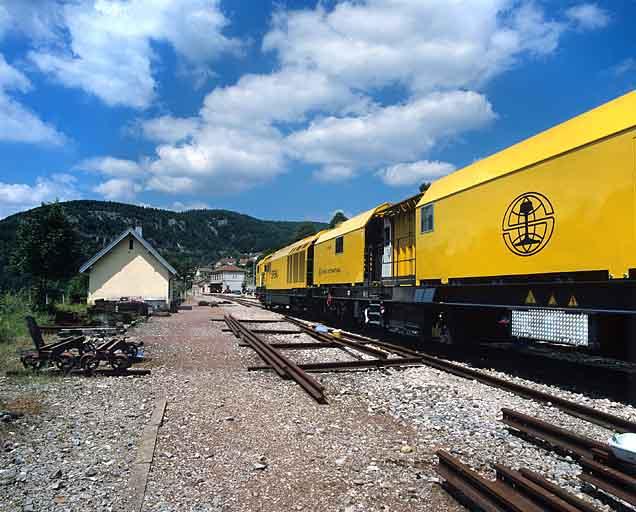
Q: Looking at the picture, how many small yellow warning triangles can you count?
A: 3